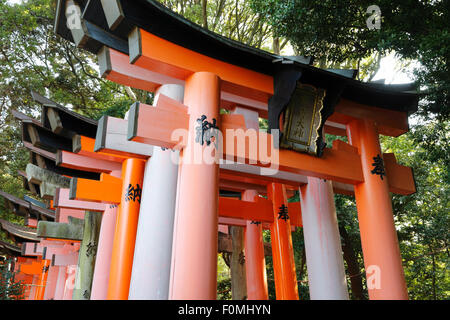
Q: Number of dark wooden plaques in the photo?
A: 1